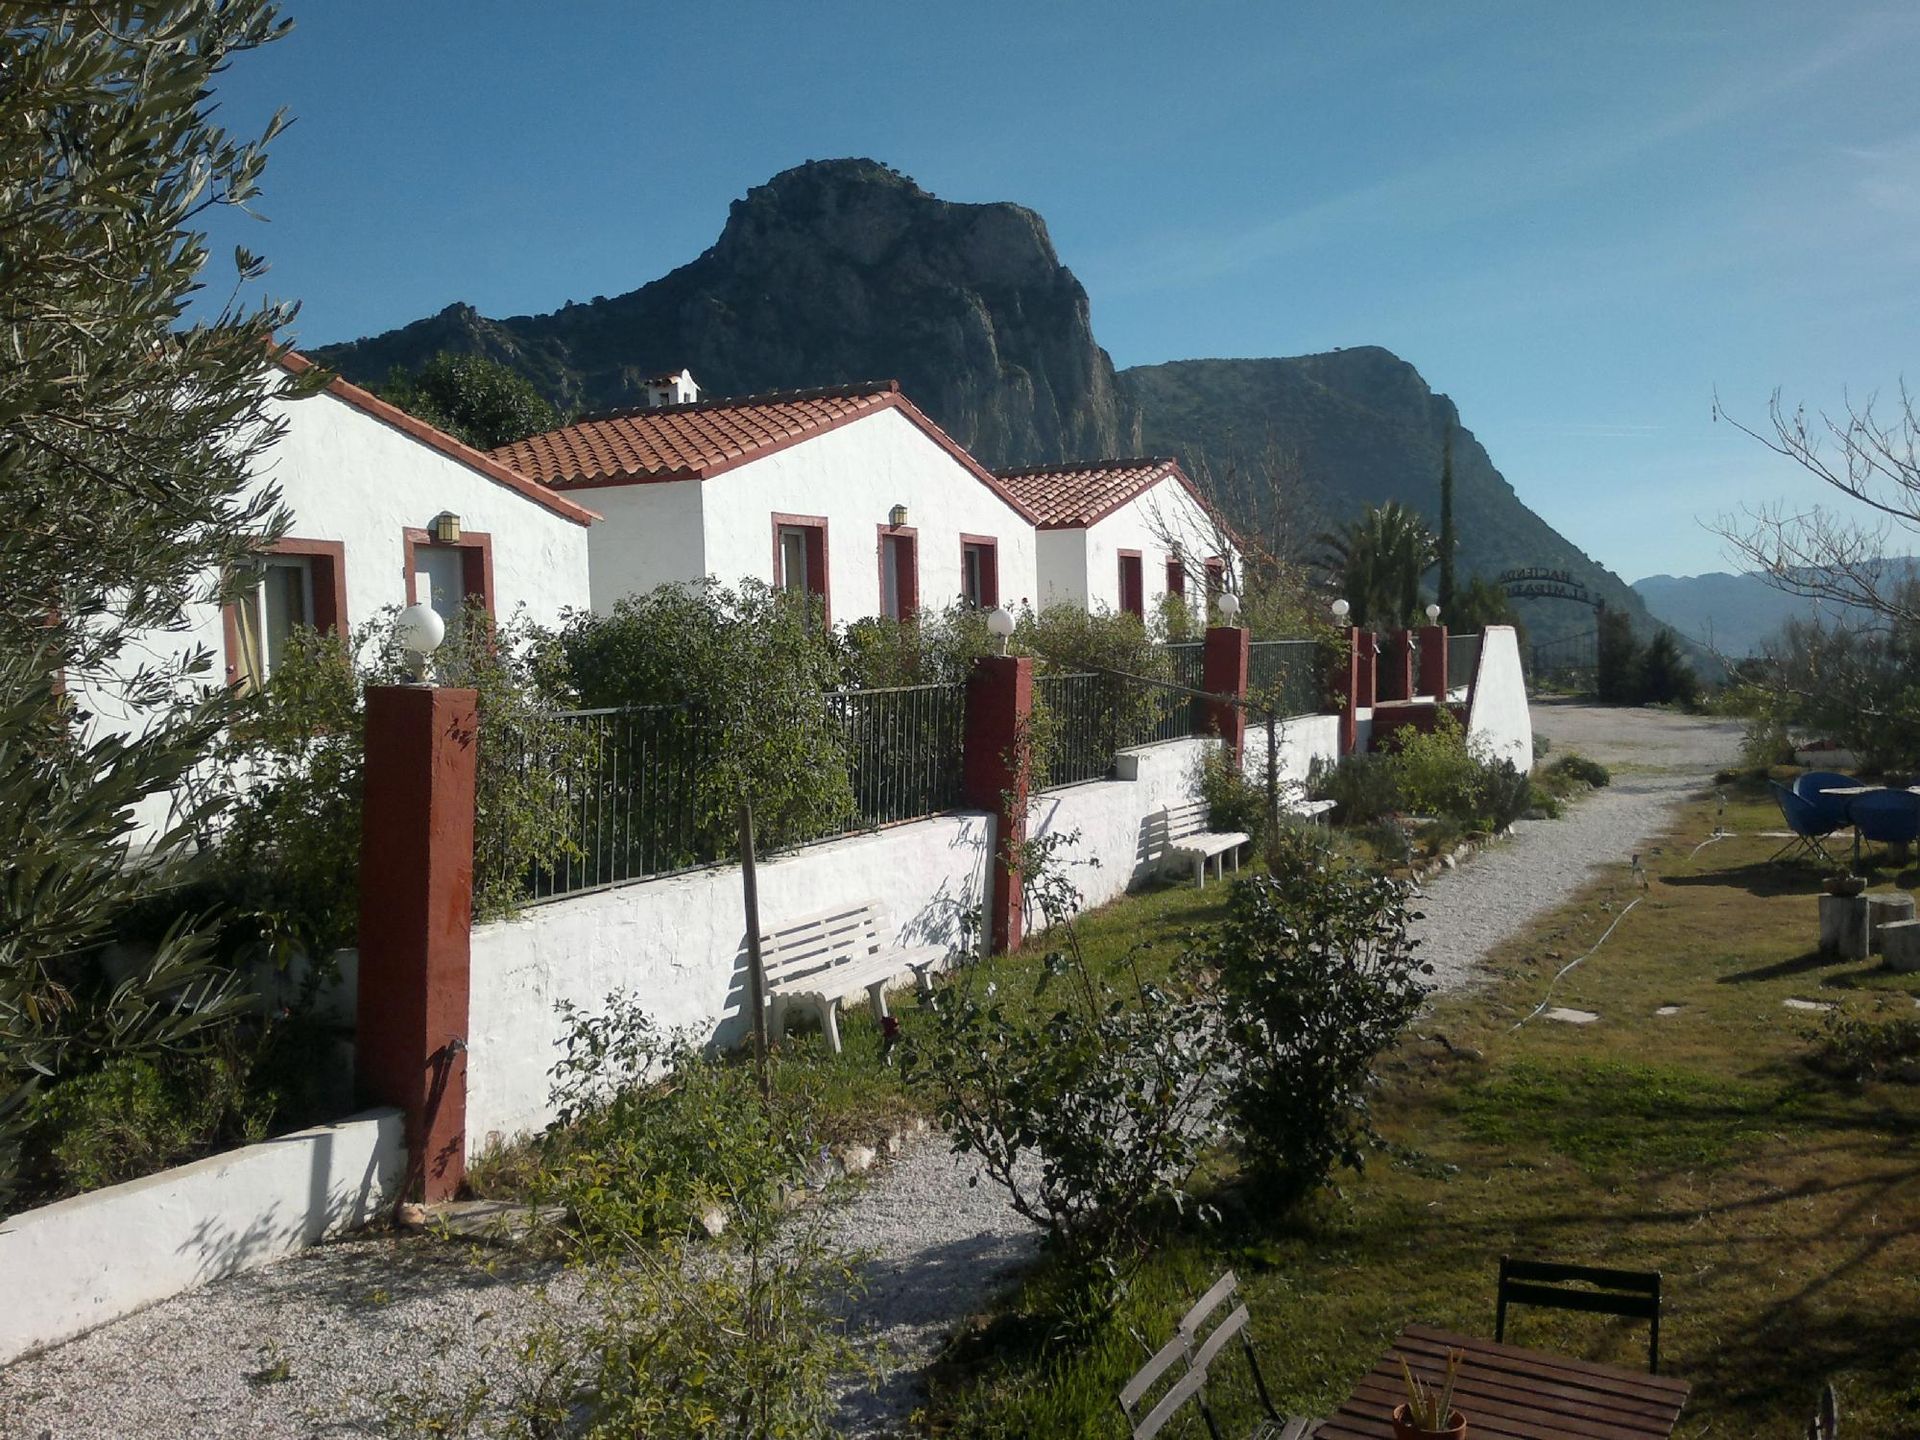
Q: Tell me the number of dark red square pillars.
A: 7